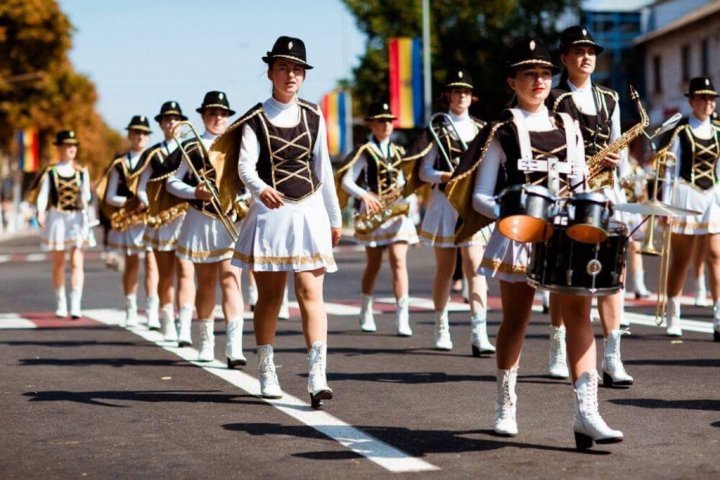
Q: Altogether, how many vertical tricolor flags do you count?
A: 3